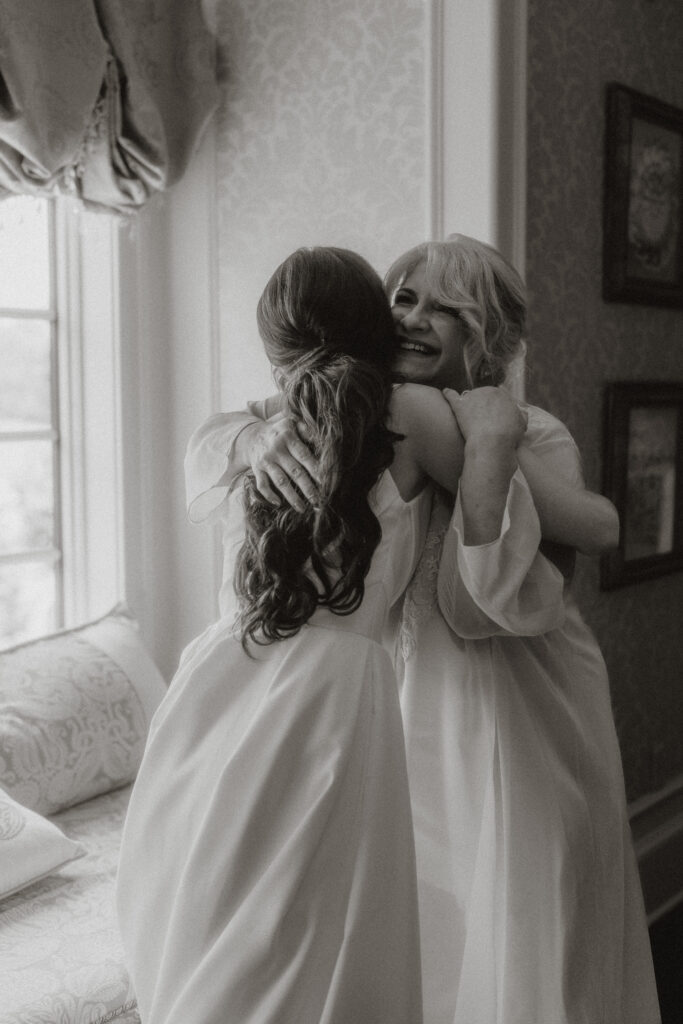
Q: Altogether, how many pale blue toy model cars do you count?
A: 0